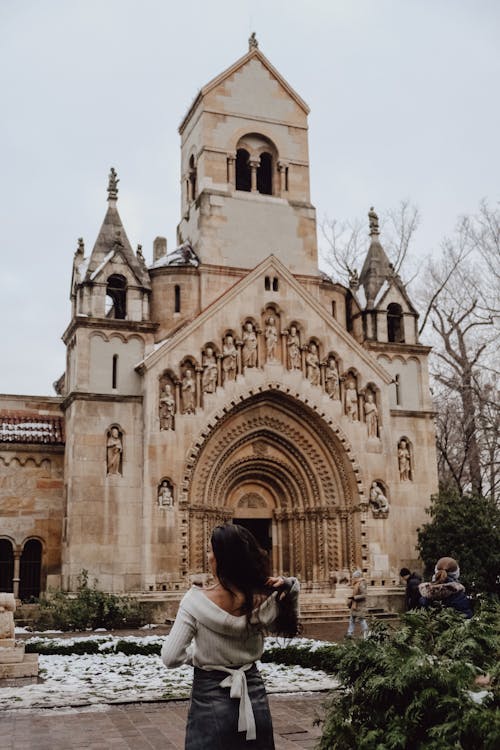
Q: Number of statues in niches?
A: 15